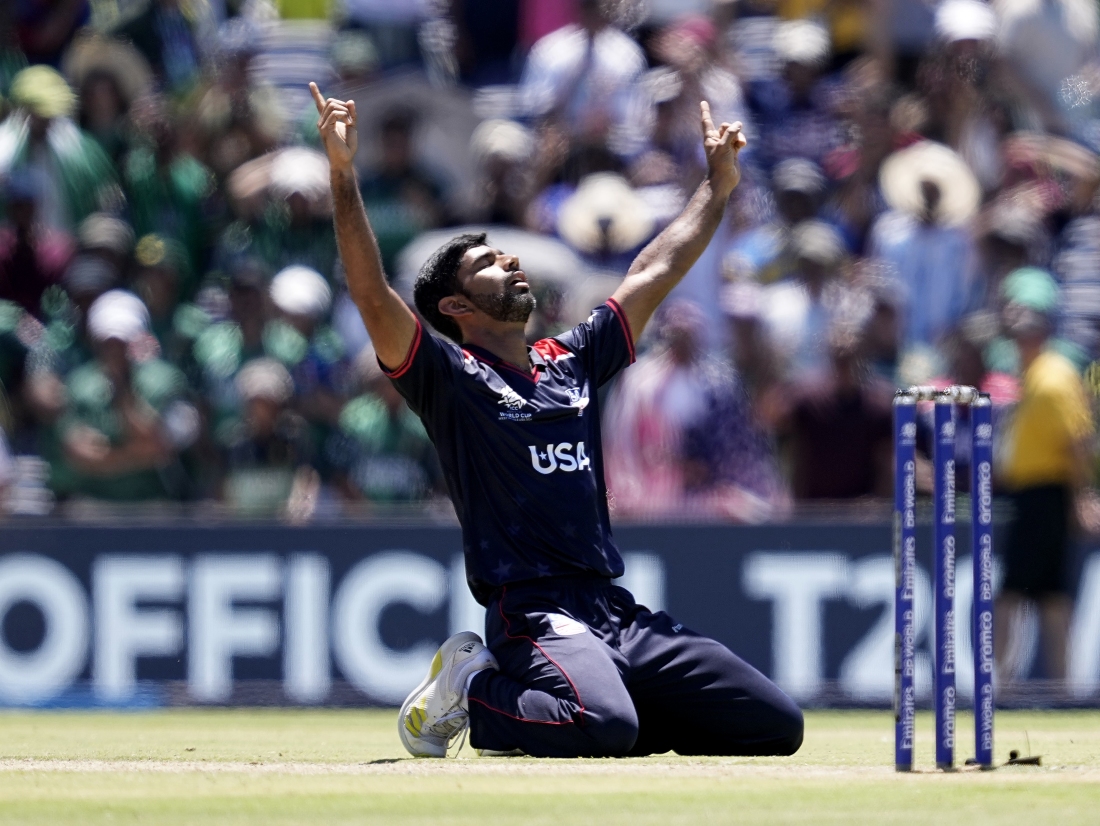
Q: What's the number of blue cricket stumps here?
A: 3